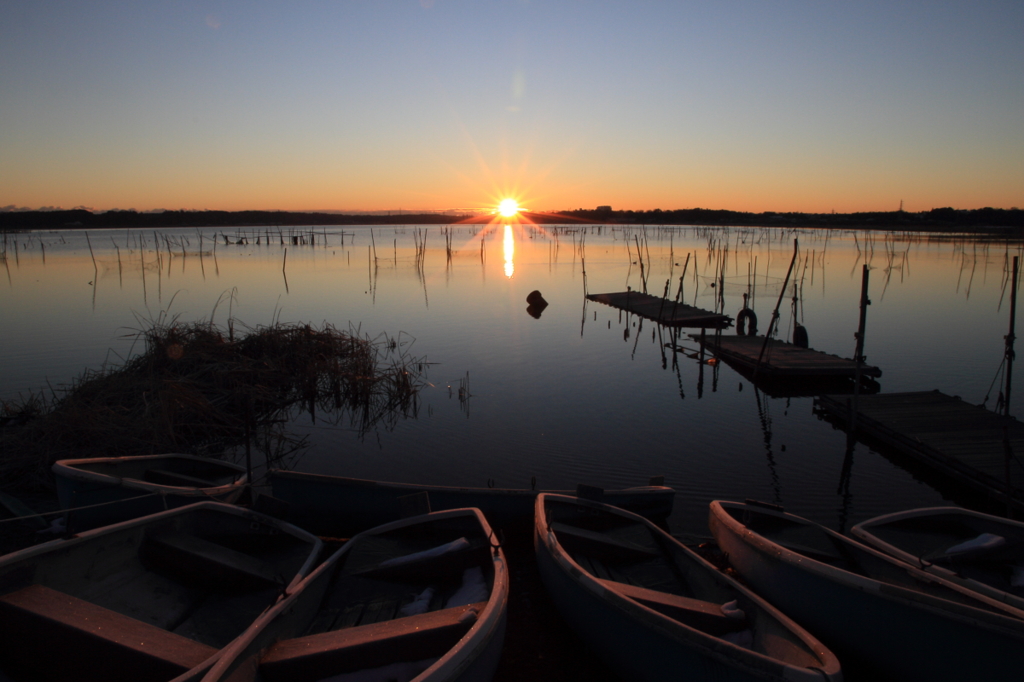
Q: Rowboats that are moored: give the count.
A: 7